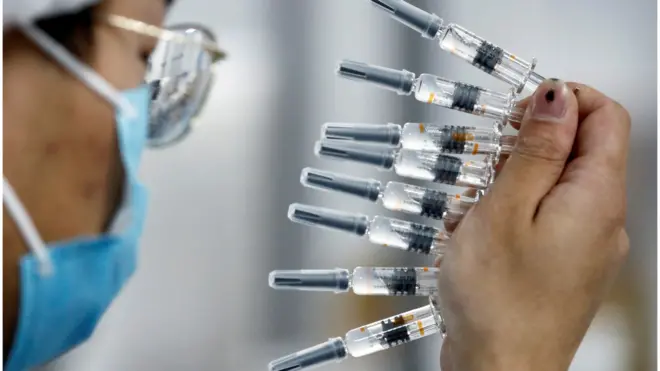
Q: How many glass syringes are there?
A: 8